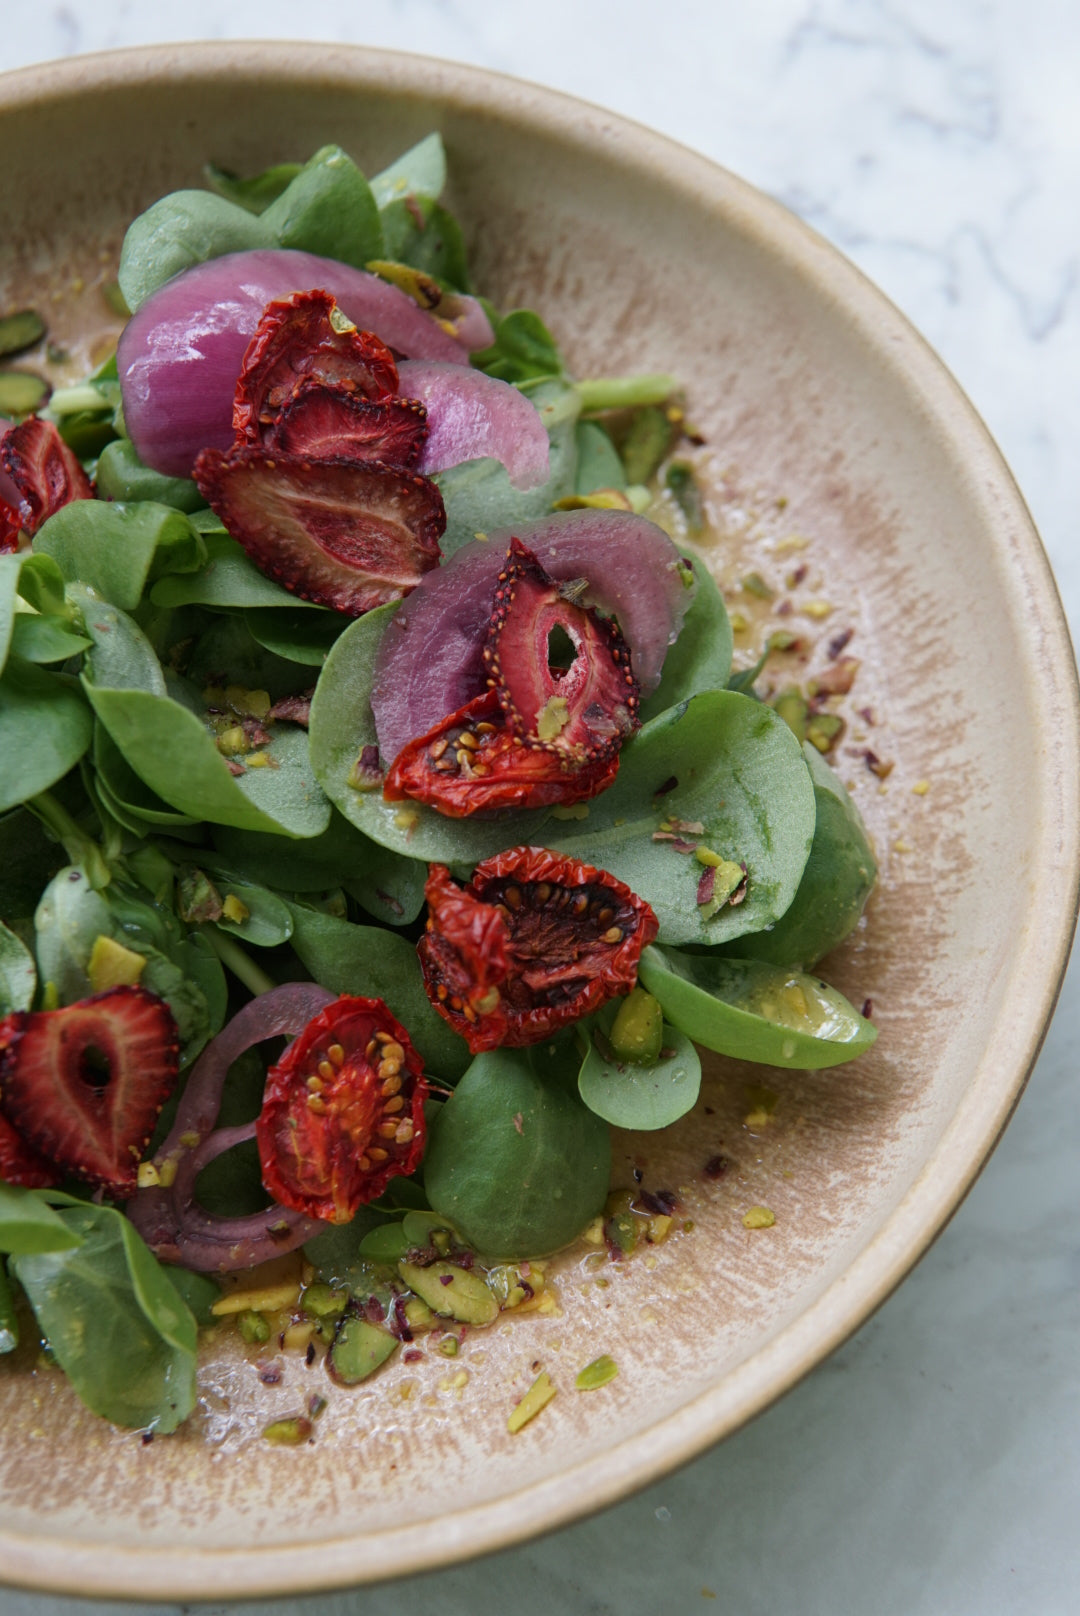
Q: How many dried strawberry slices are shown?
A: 5